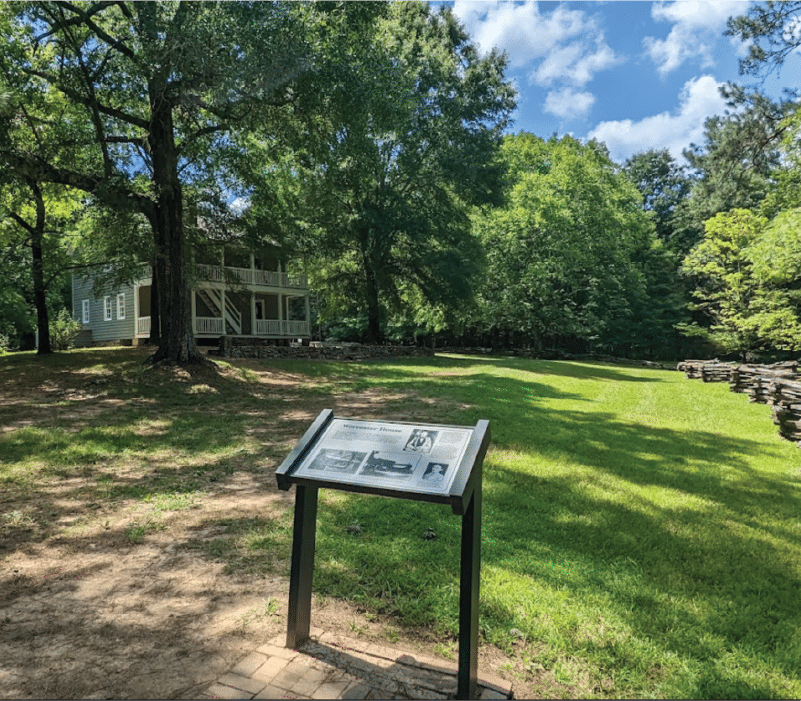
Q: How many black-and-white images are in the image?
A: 4